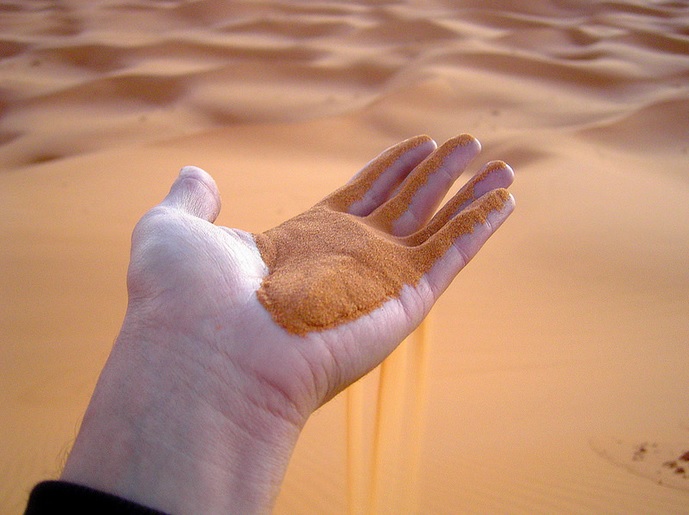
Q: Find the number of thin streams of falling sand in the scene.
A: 3